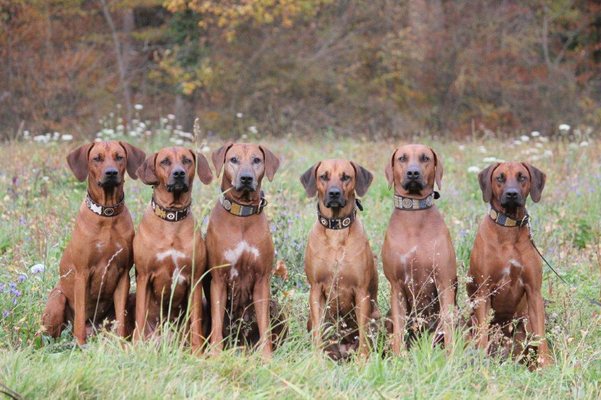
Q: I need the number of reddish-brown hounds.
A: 6